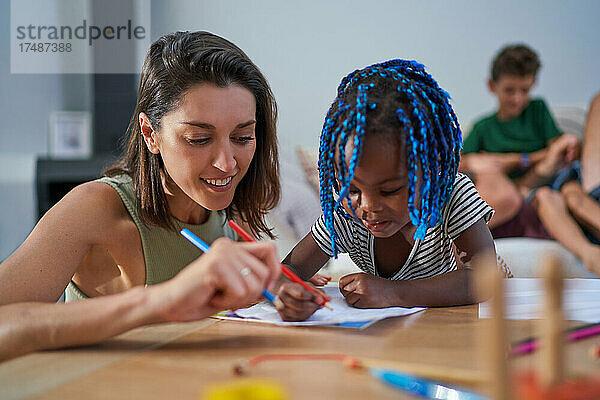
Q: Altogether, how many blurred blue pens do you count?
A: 1